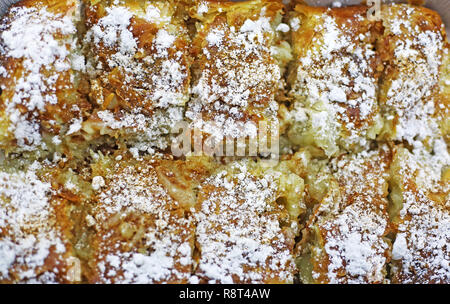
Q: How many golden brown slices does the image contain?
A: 10